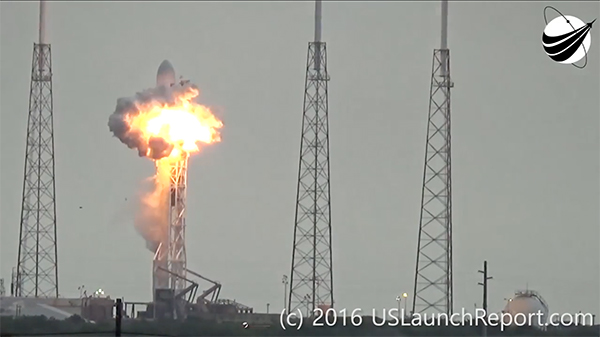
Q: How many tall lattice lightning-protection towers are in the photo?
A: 3